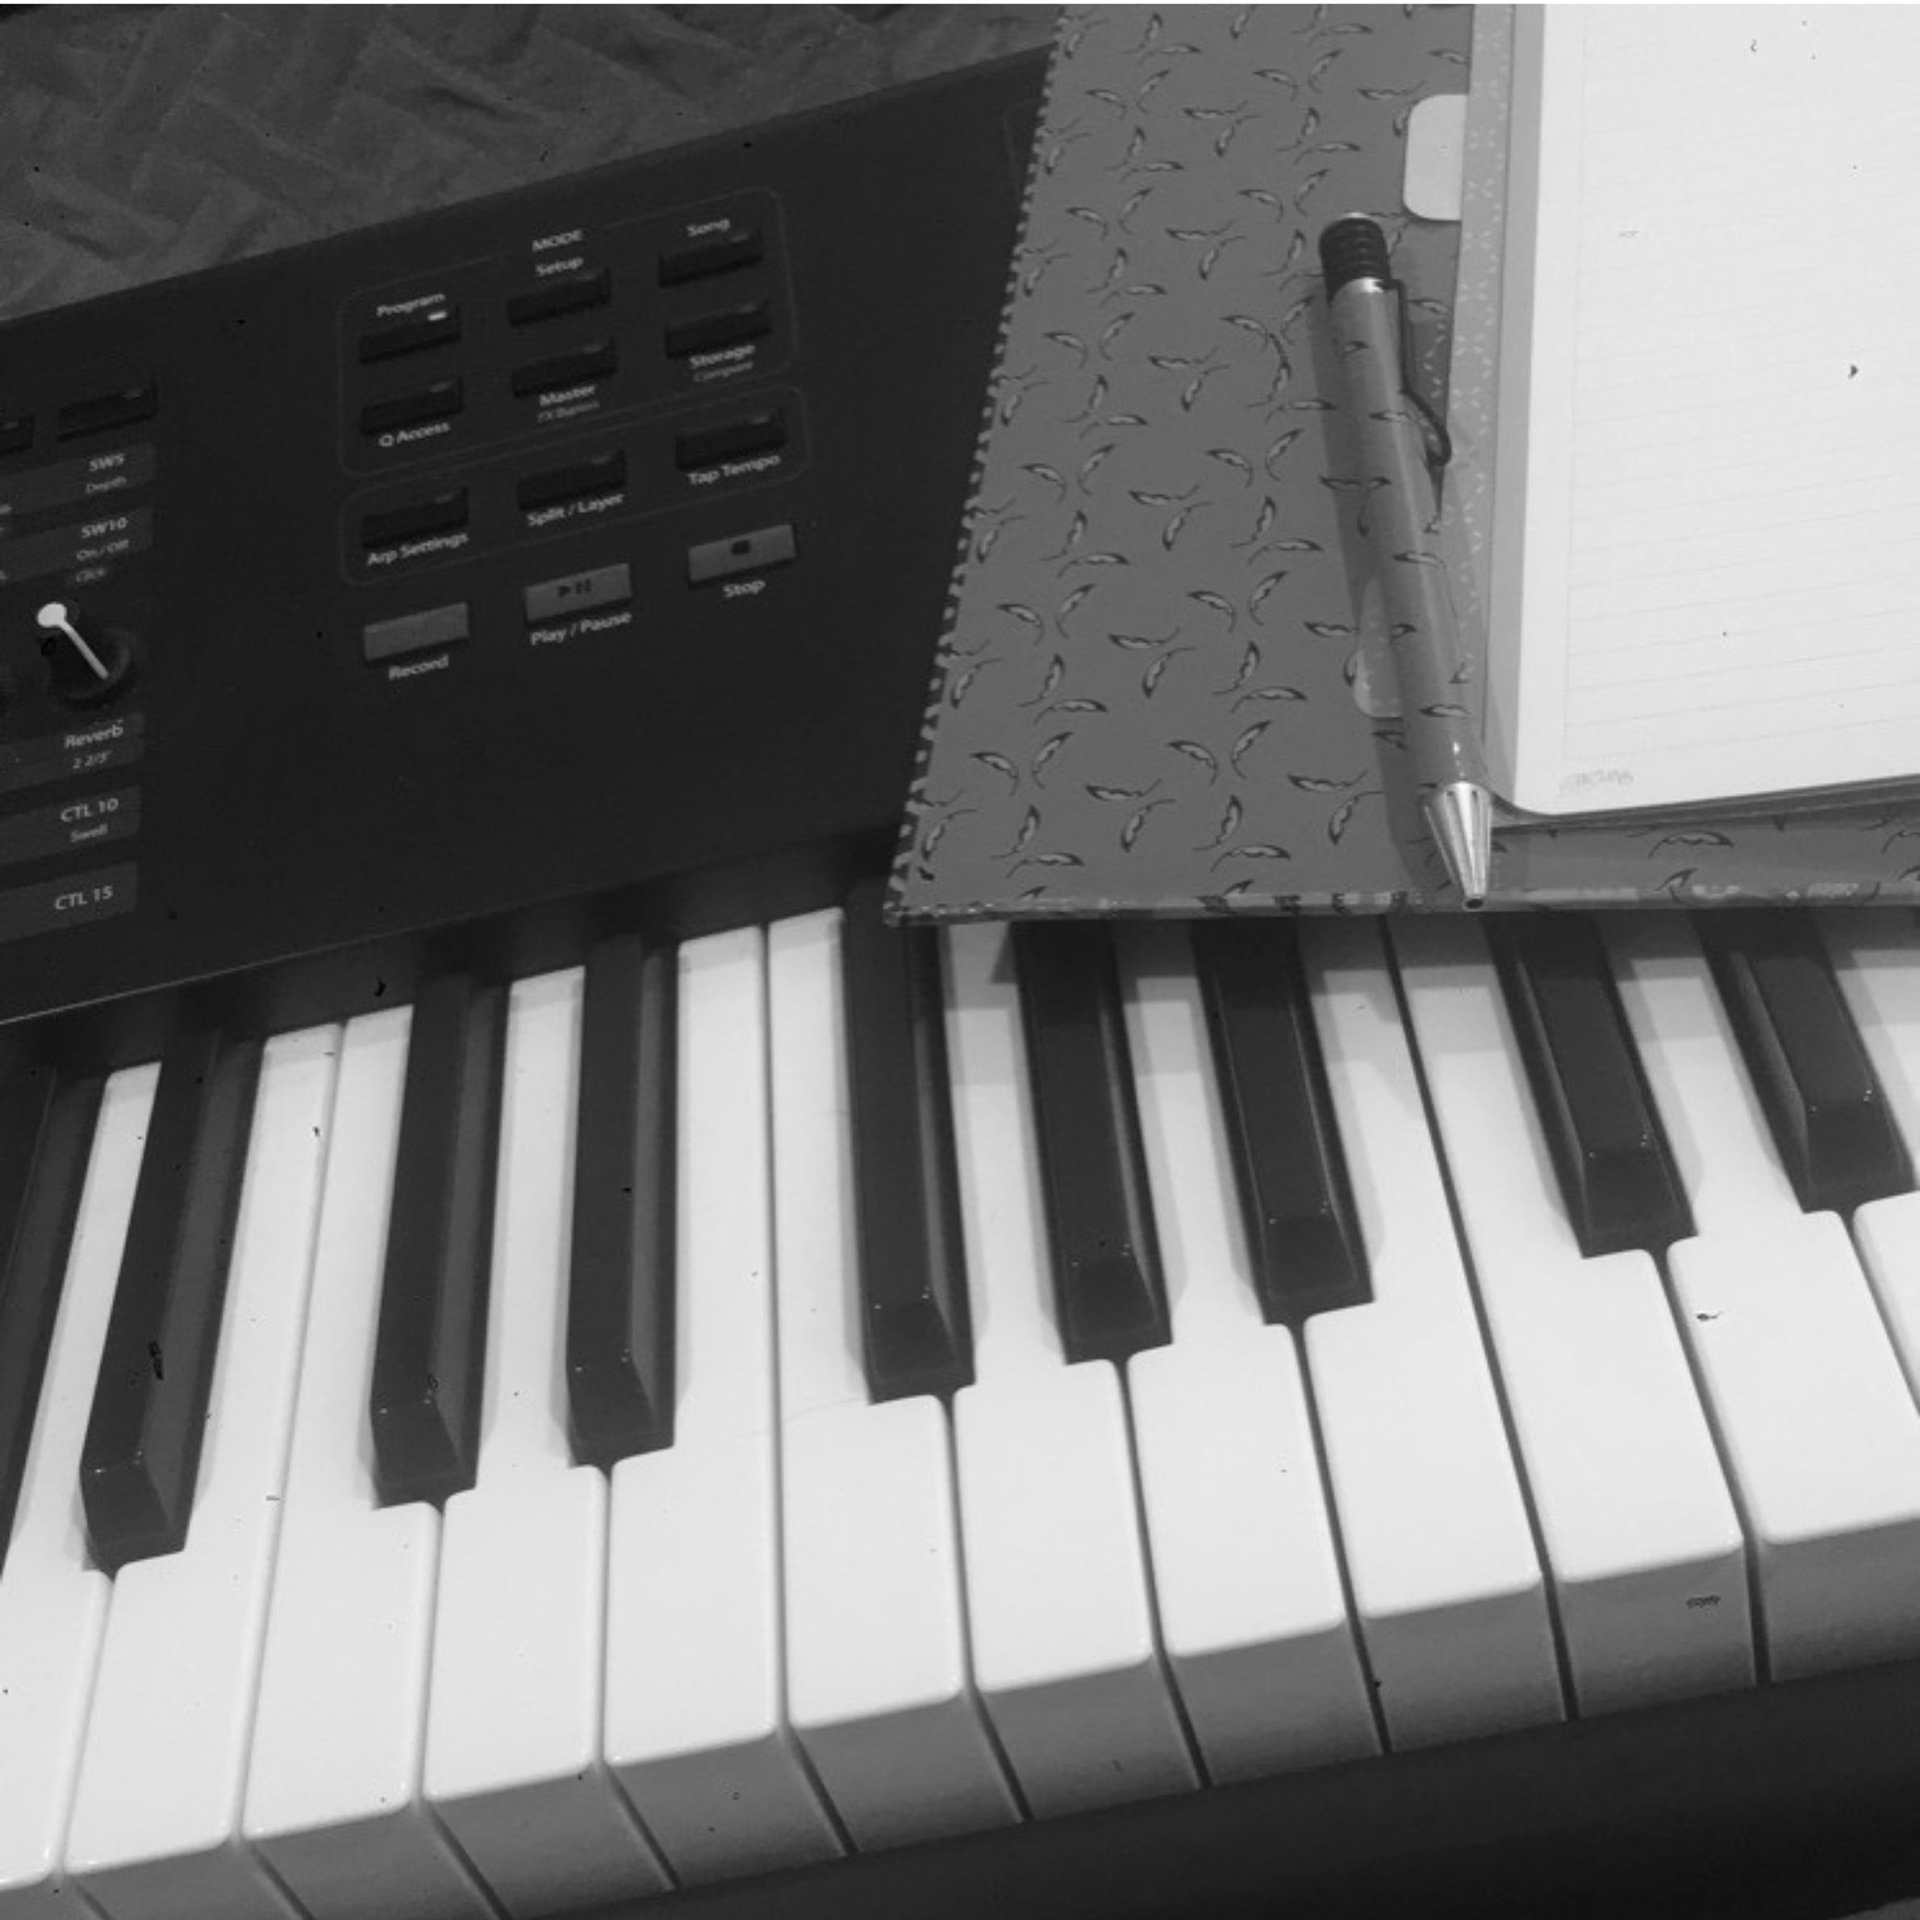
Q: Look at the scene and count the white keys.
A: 12